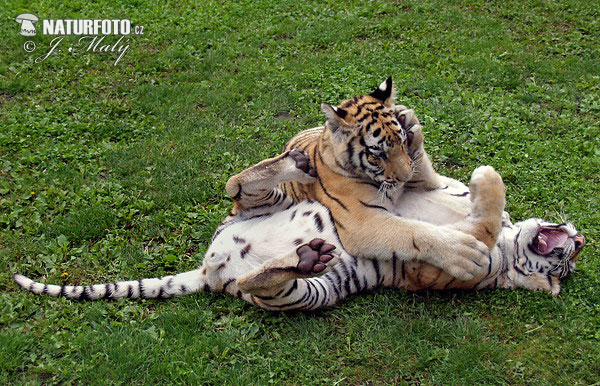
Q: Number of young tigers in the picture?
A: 2